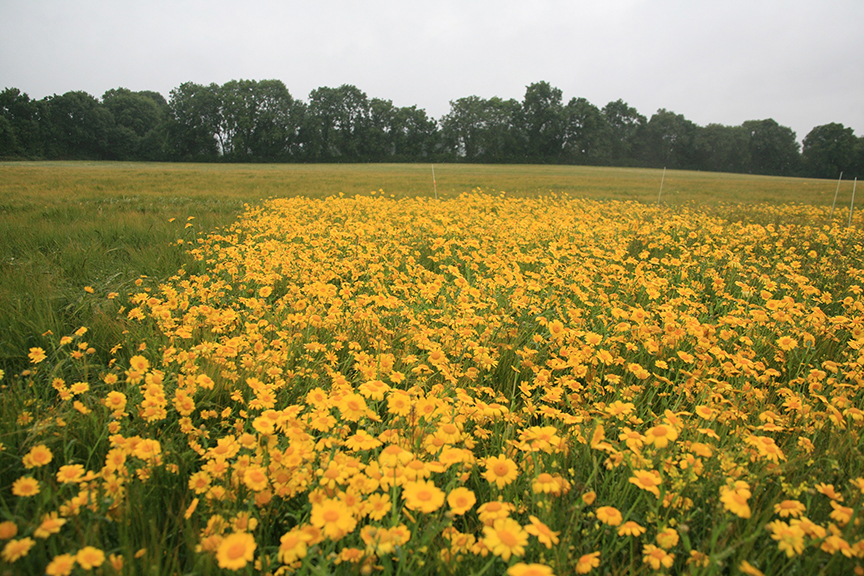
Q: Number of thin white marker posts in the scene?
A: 4